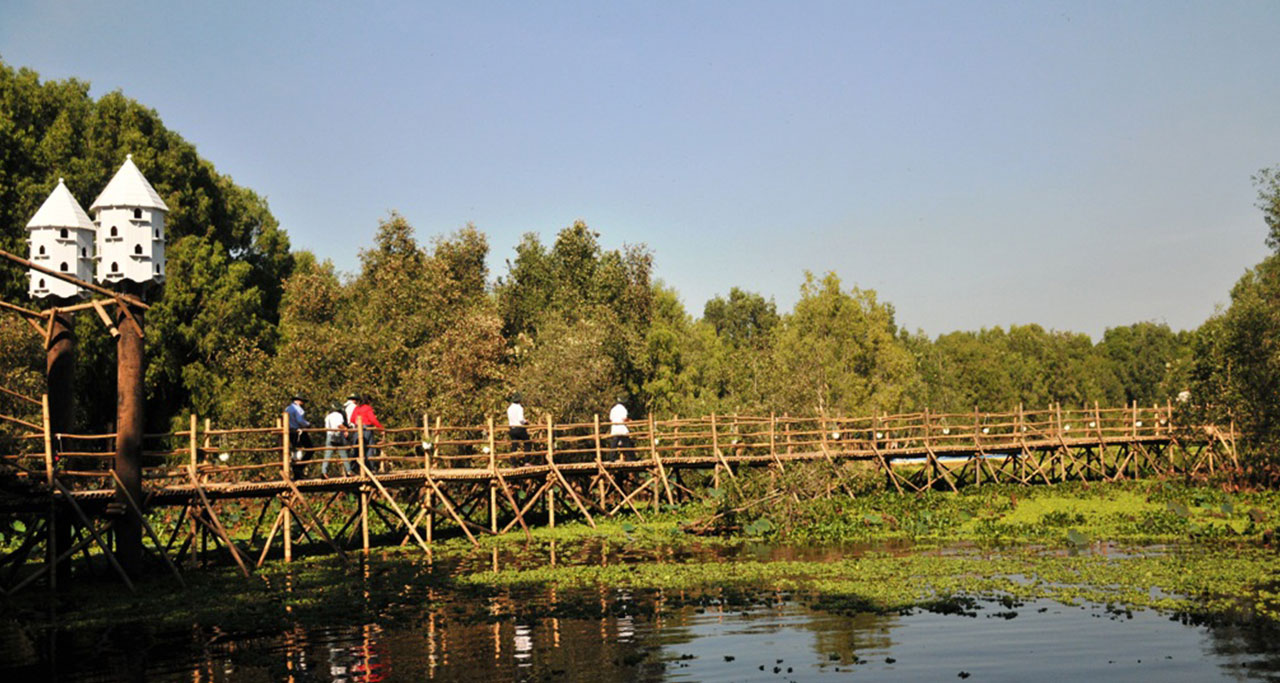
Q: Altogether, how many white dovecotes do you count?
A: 2